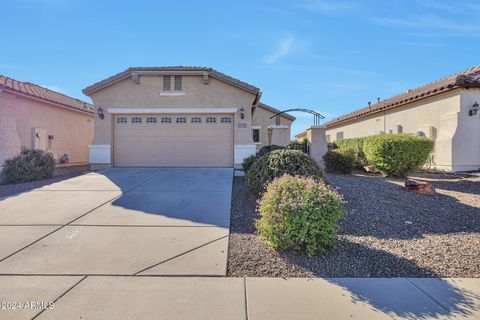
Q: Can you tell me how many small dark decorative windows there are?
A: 8